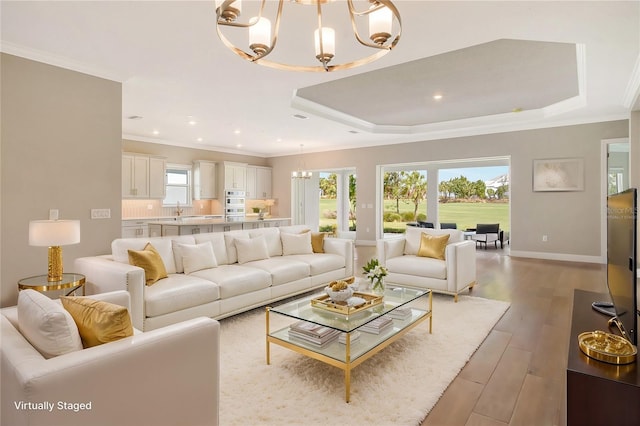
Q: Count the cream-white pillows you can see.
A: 4